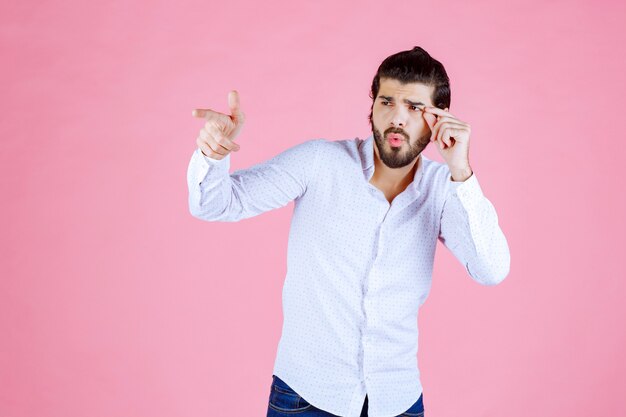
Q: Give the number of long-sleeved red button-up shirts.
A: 0